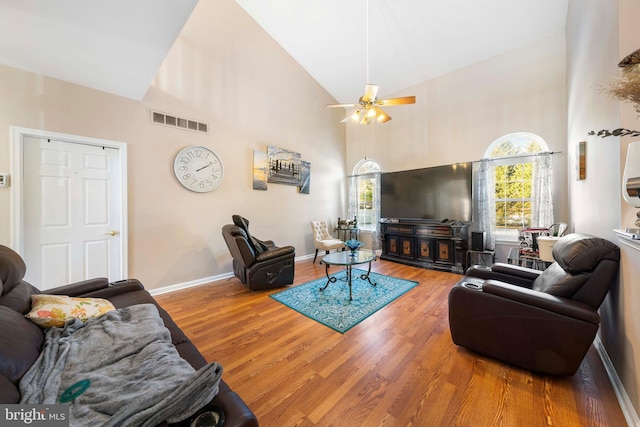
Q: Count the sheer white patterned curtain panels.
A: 4